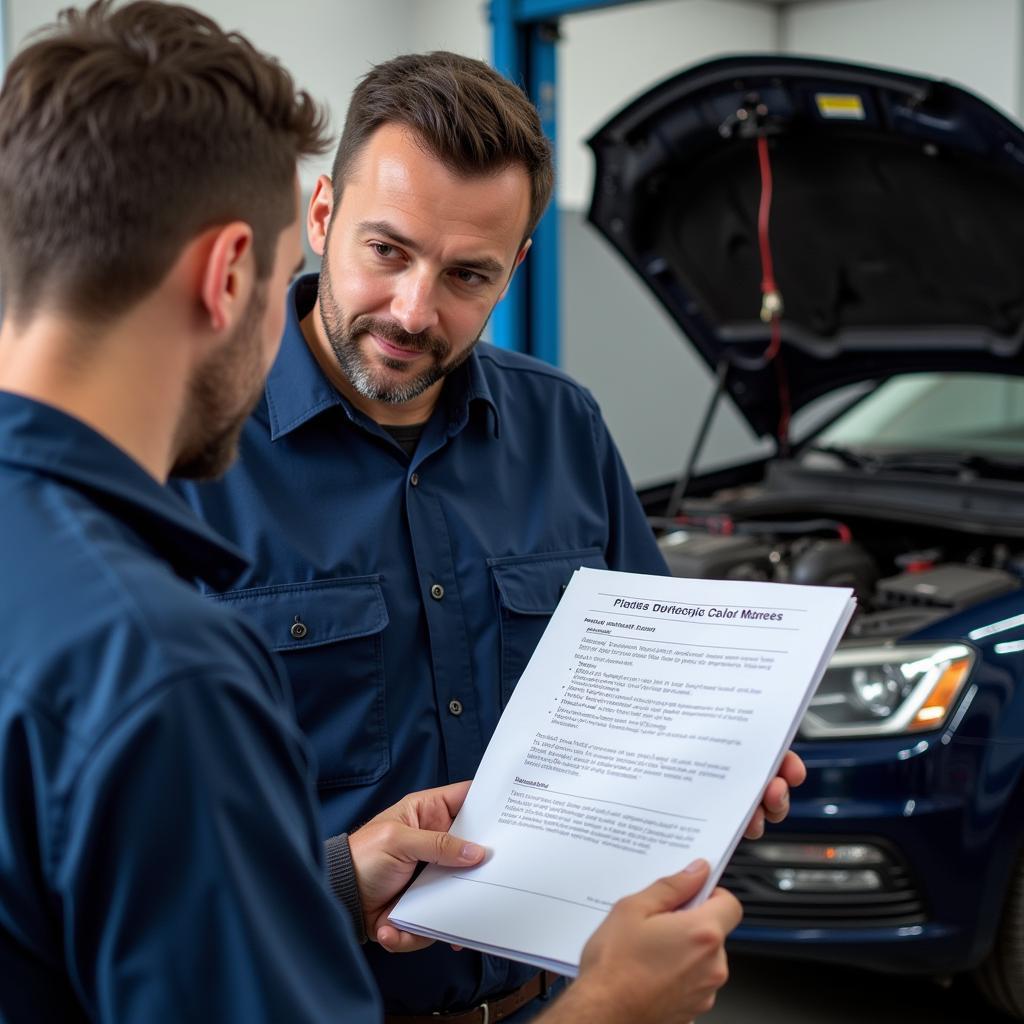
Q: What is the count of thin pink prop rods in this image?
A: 0